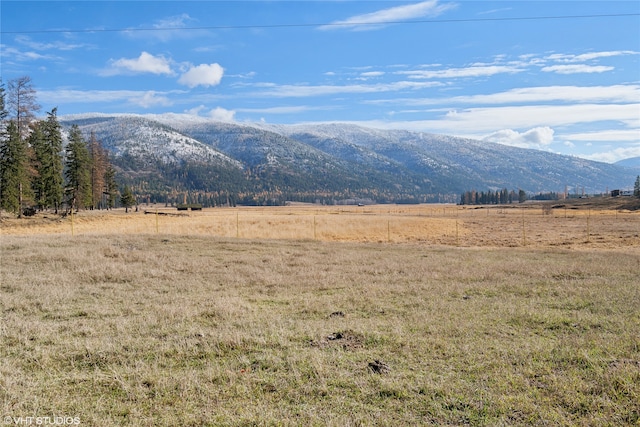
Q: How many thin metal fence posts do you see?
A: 8